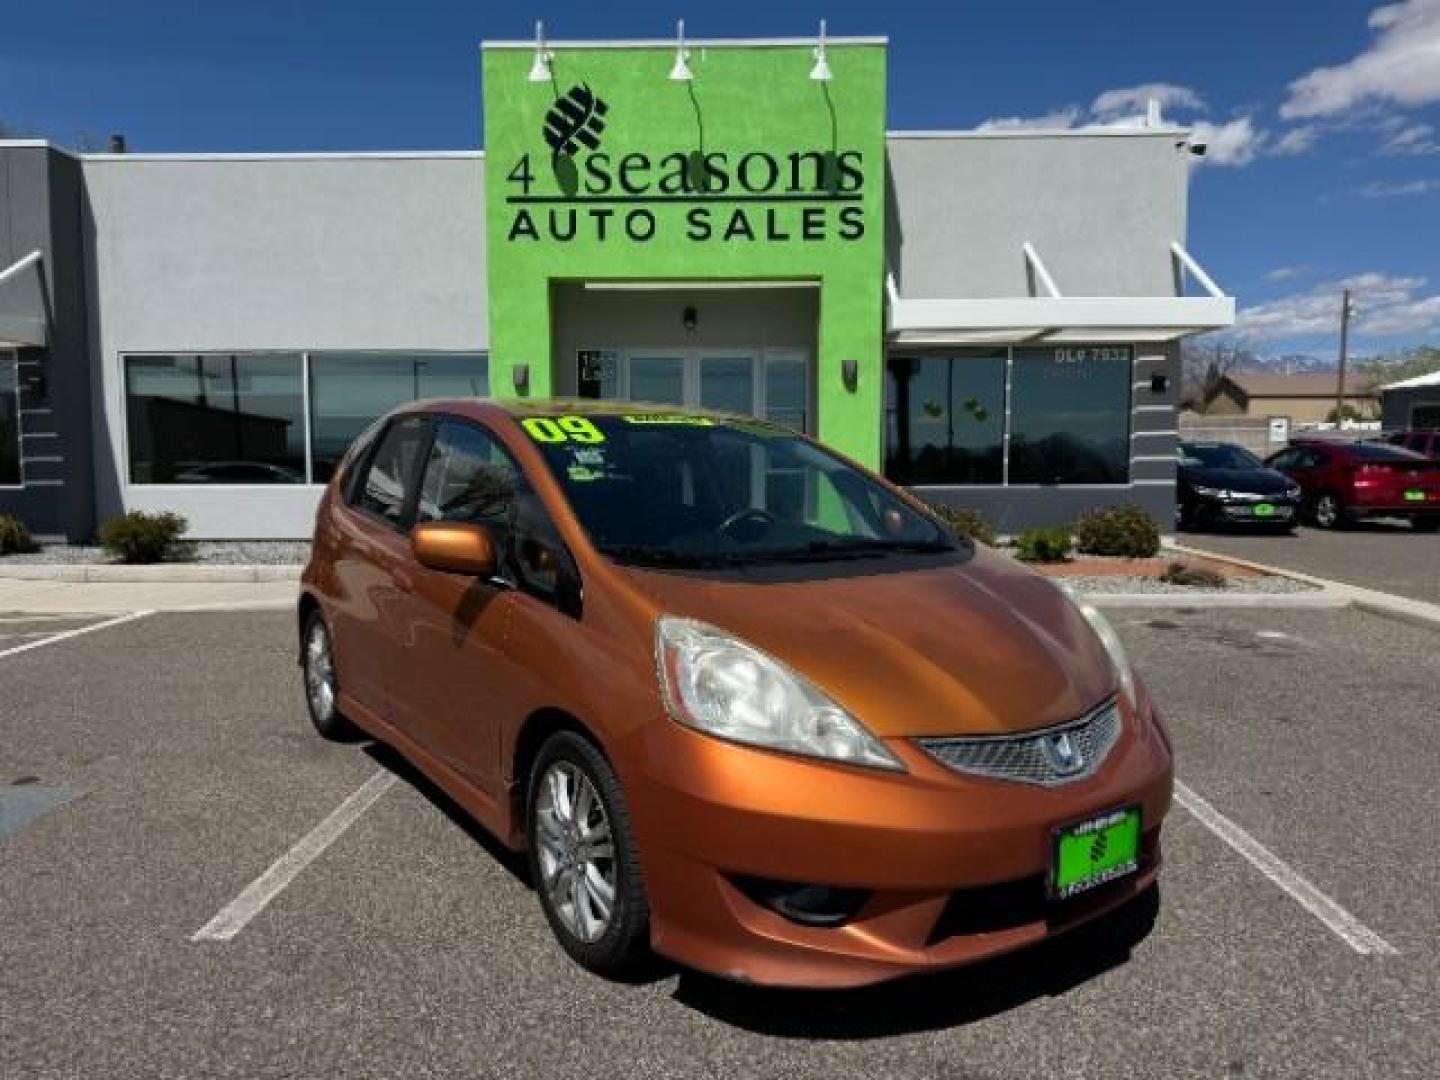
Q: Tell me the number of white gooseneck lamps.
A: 3